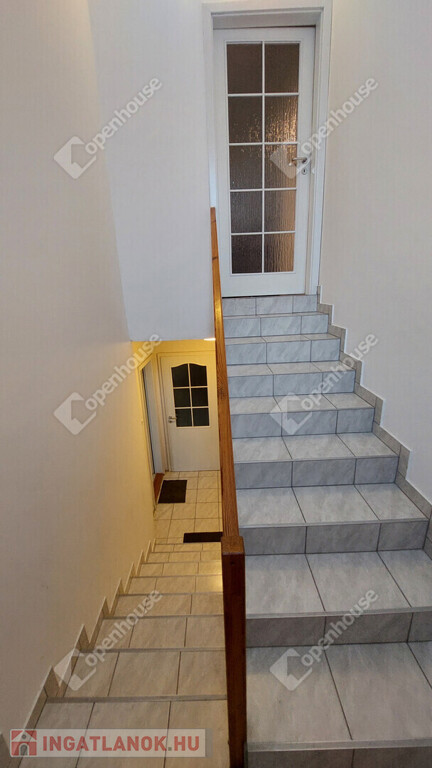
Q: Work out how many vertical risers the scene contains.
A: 9